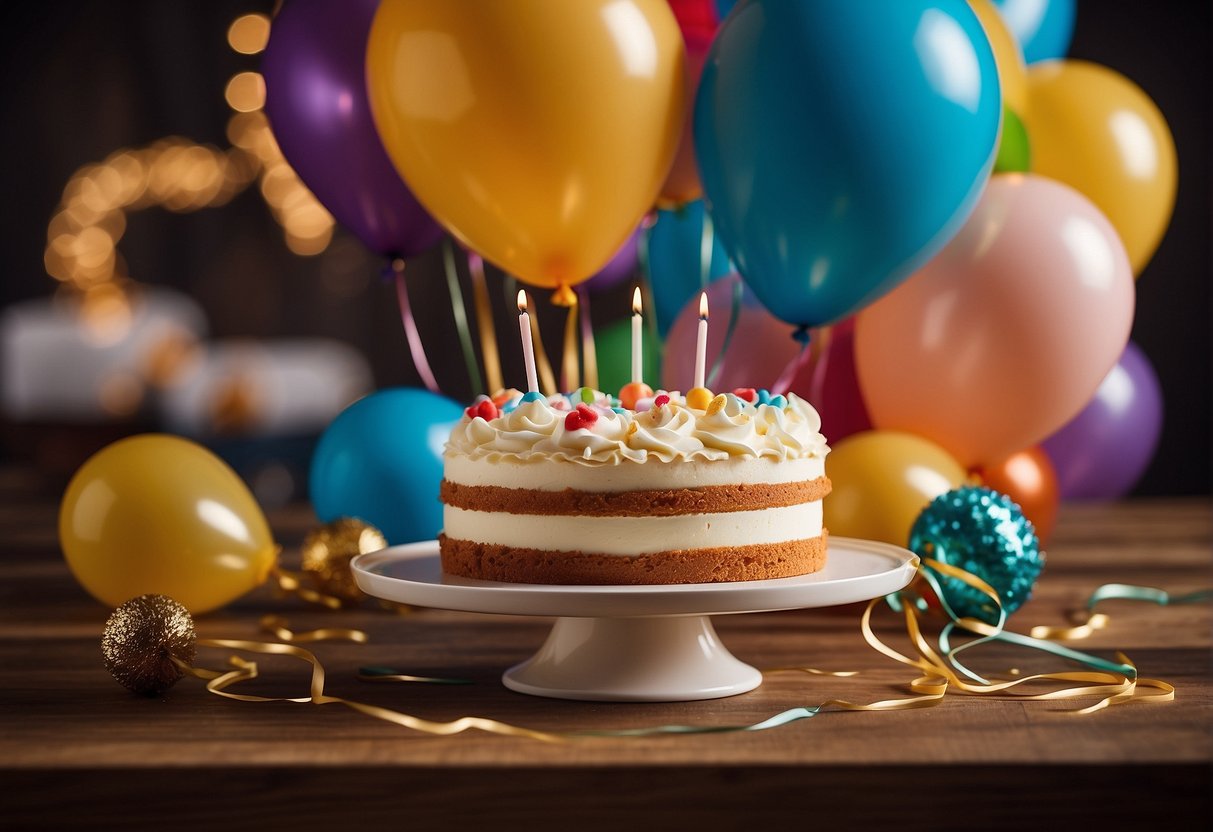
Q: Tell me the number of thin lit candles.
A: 3